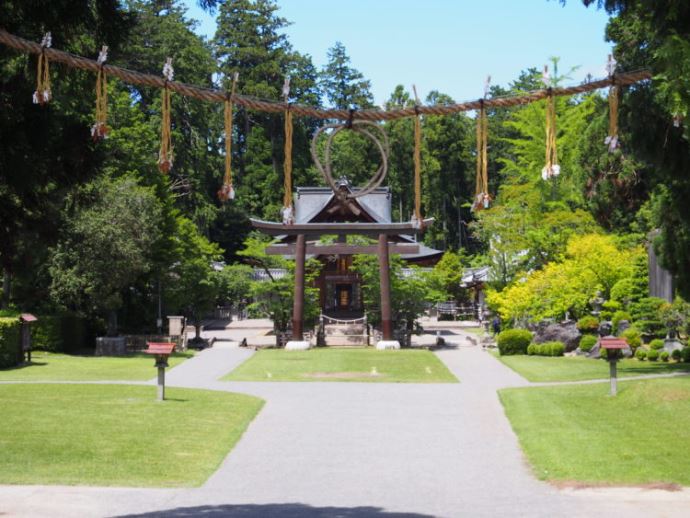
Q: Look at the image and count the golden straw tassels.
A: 9